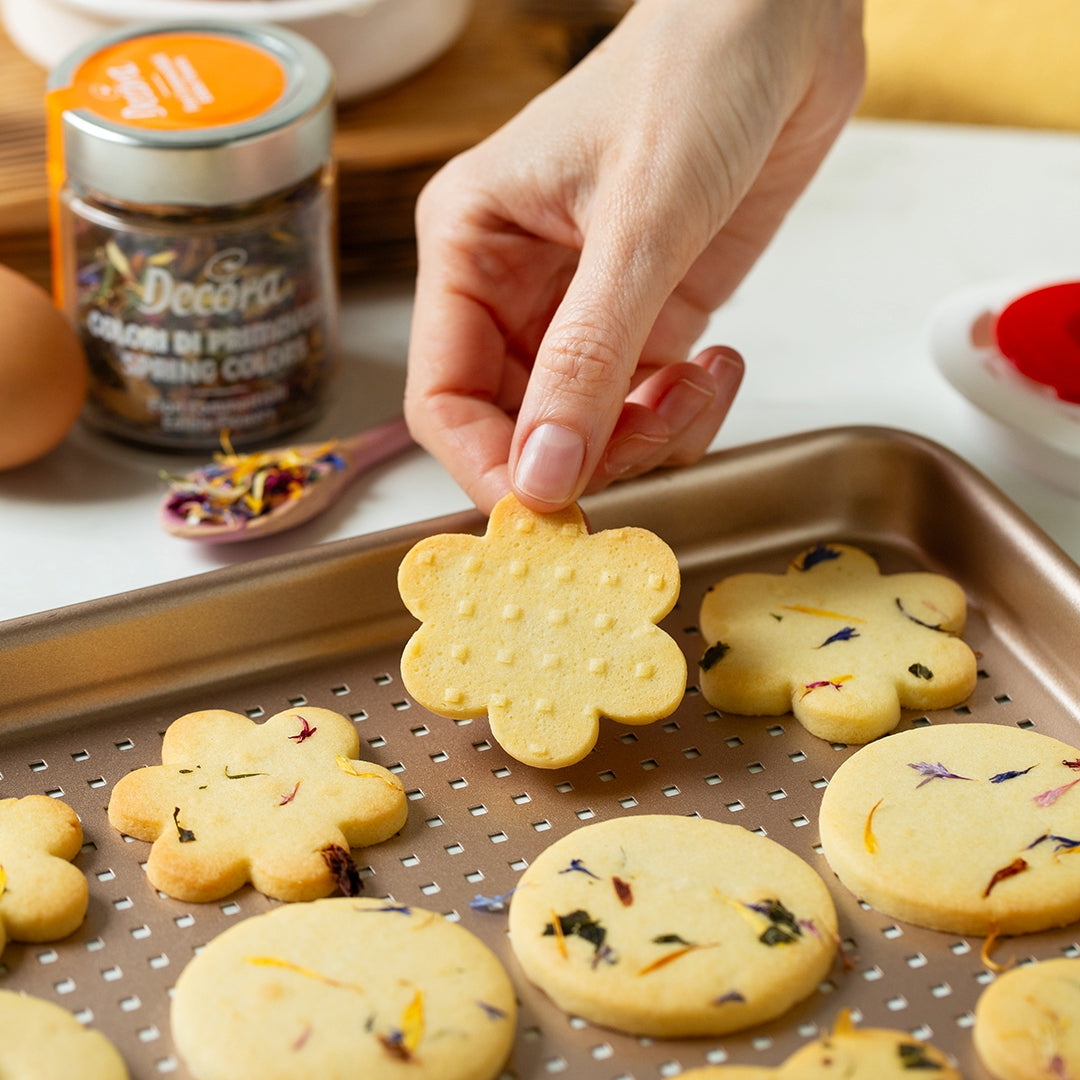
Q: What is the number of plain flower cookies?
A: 1